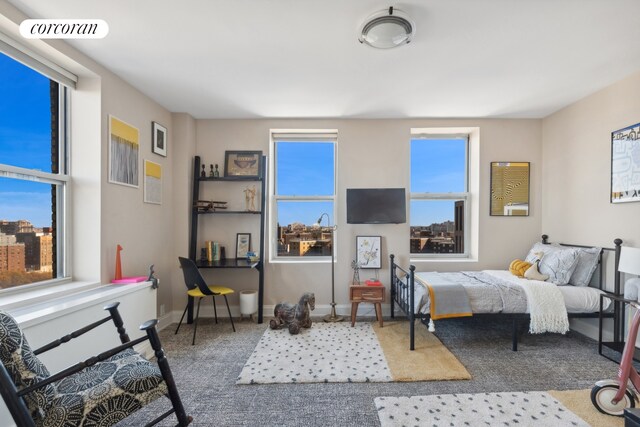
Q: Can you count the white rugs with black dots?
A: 2